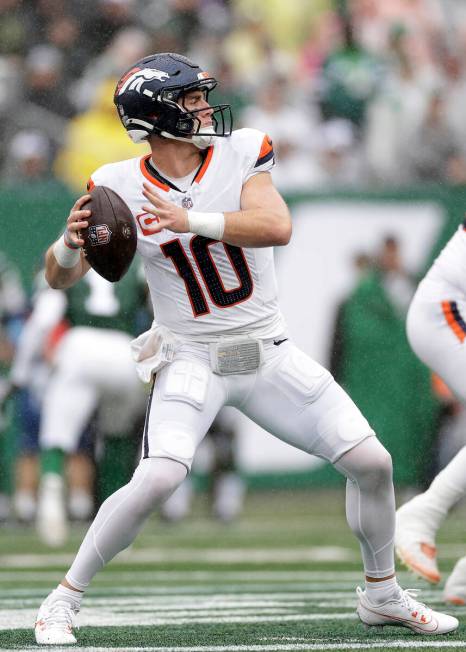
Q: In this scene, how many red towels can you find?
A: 0